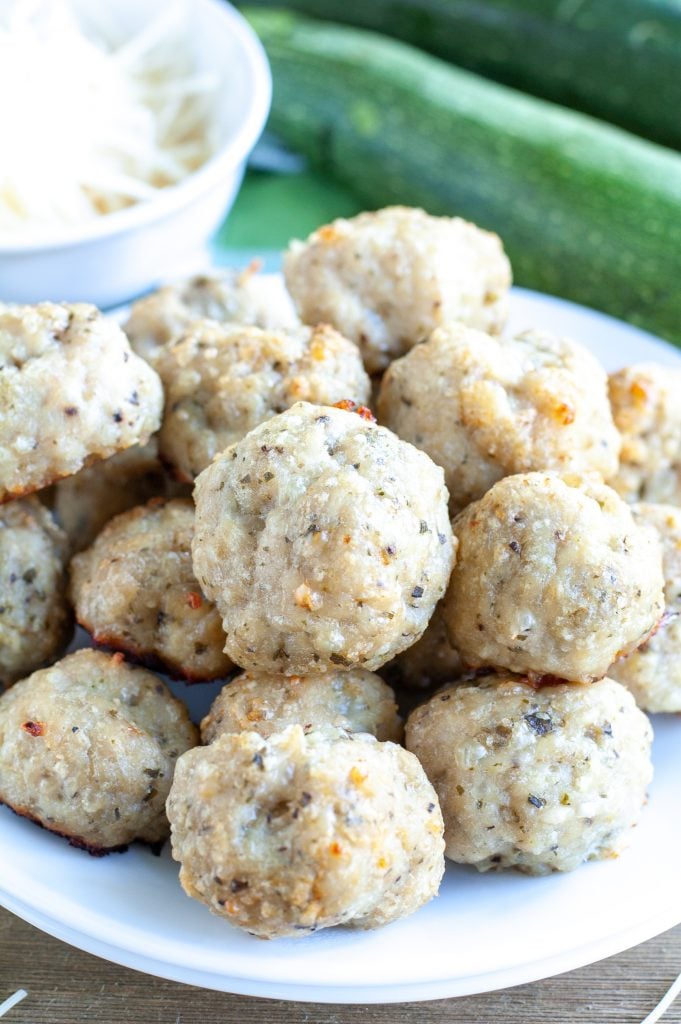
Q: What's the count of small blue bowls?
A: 0